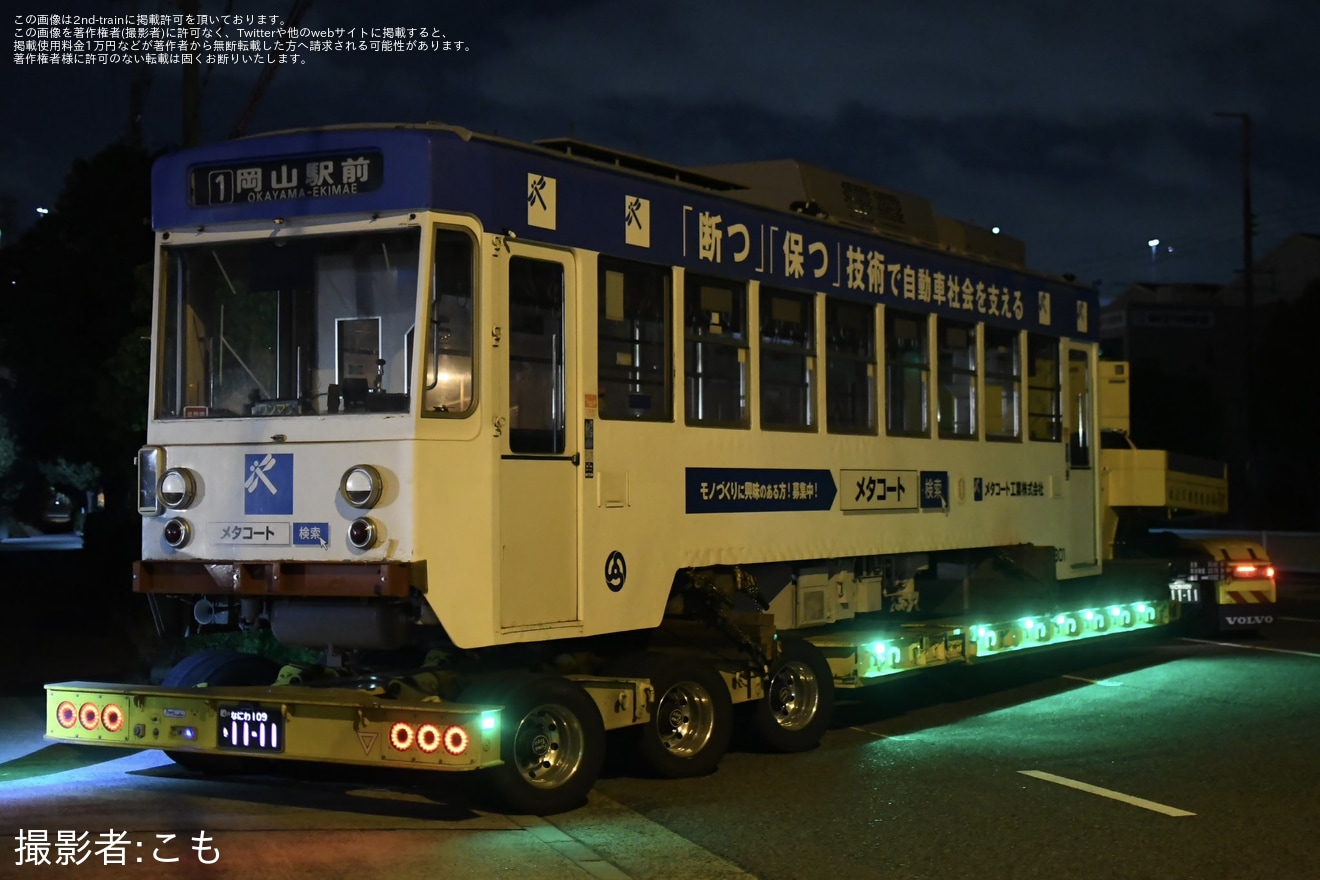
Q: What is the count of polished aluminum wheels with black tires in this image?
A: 3